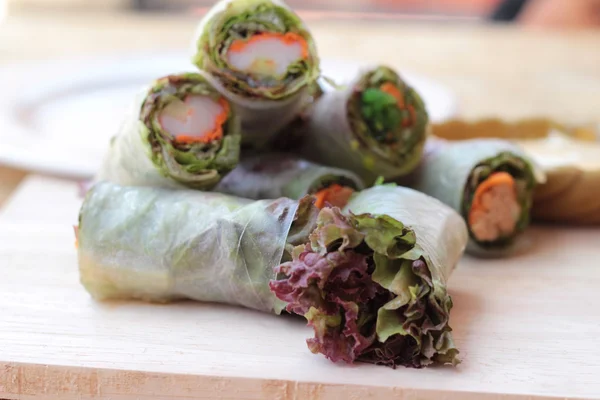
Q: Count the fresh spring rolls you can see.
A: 7